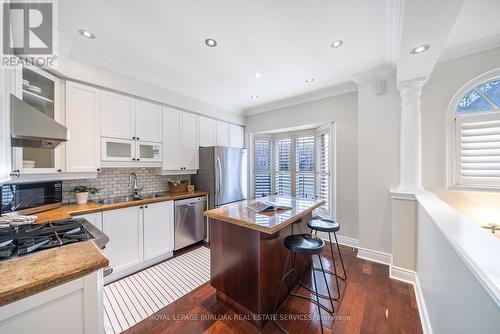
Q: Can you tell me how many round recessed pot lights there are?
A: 7